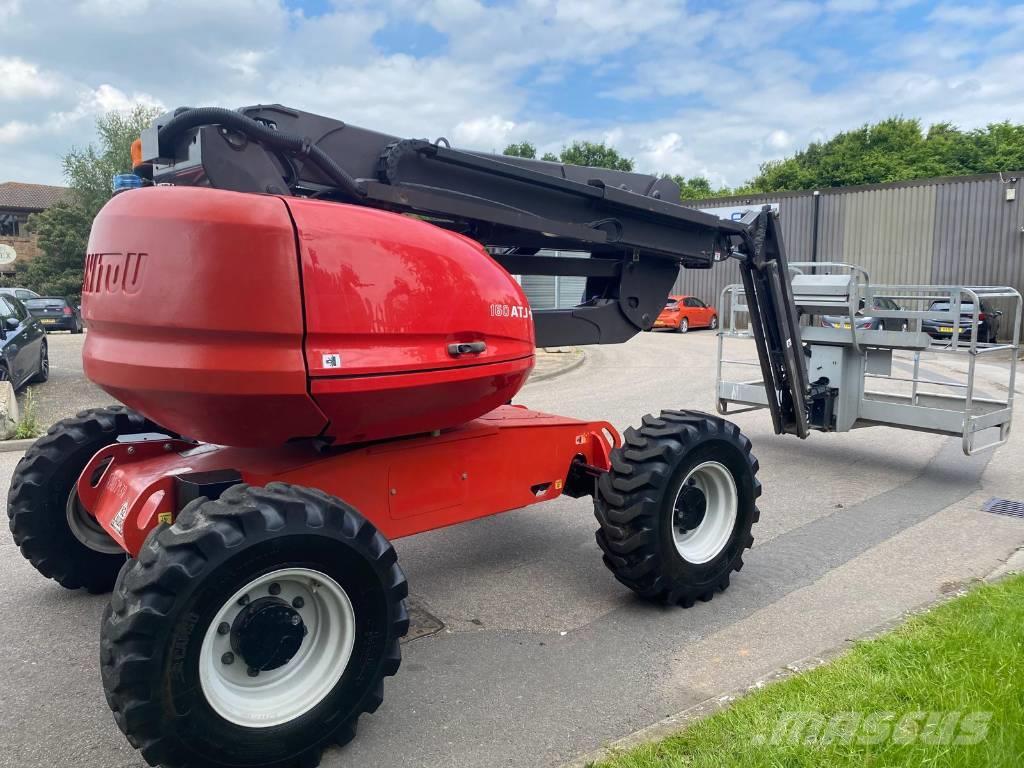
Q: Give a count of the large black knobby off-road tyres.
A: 3